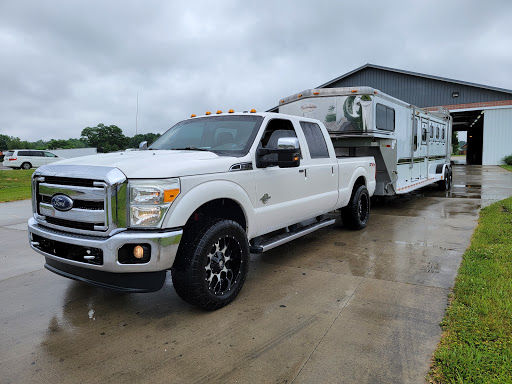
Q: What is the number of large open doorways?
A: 1